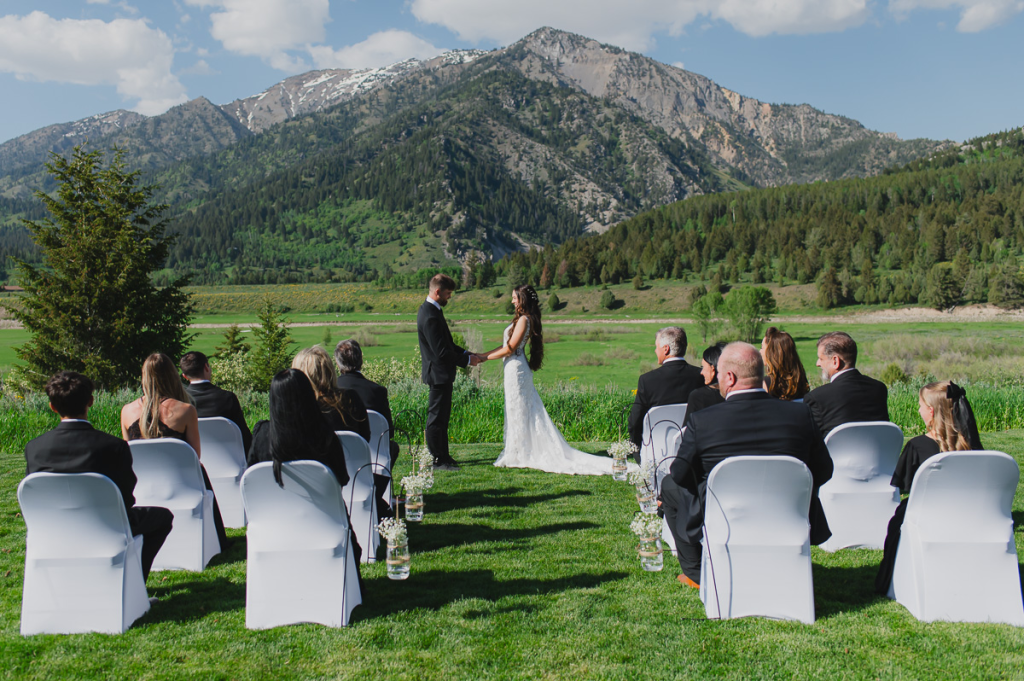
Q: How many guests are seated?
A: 12